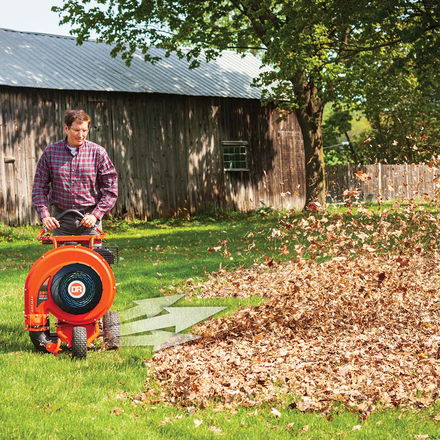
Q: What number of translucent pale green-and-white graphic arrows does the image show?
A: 3